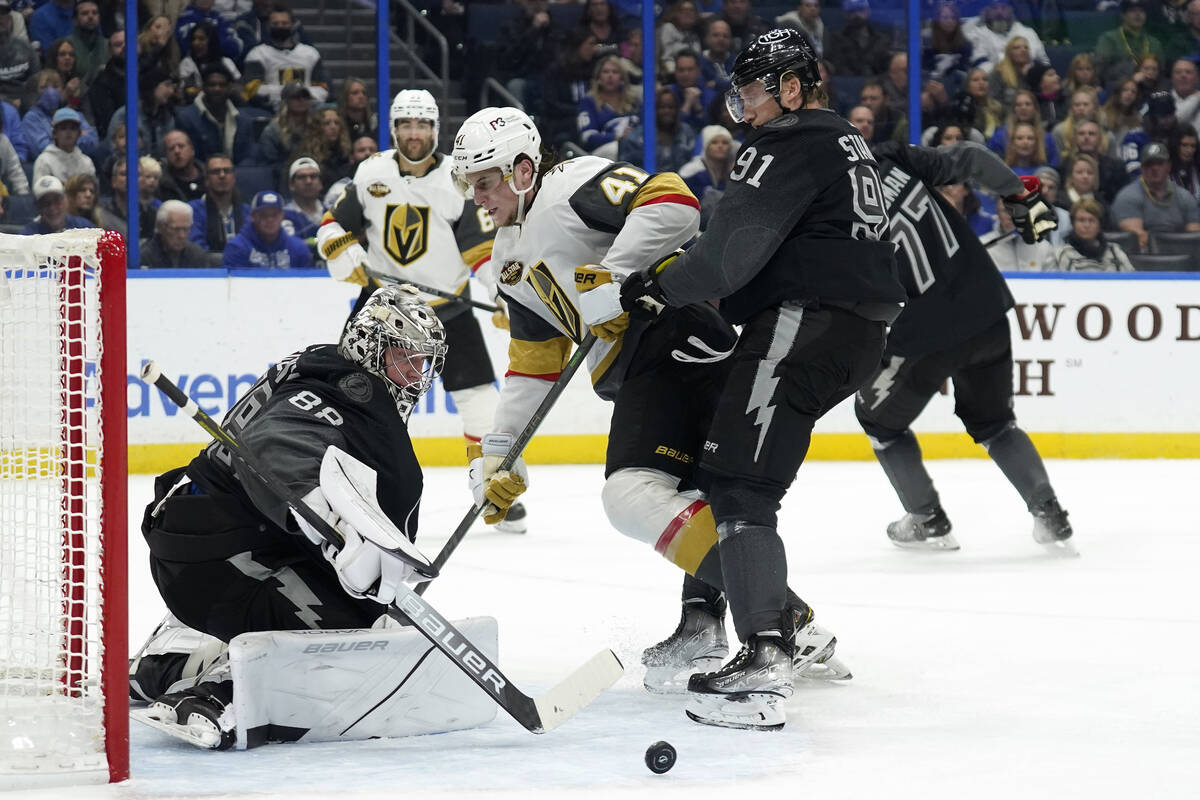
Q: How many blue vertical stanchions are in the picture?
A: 4